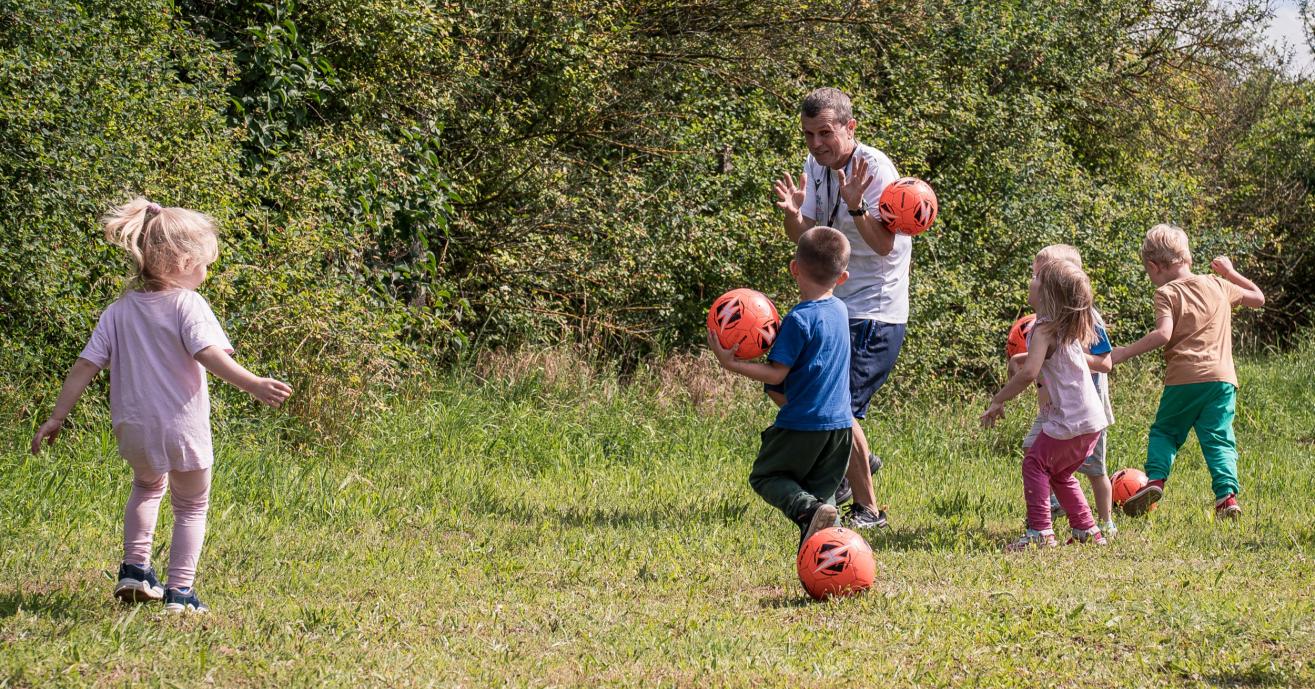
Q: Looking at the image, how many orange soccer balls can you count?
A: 5